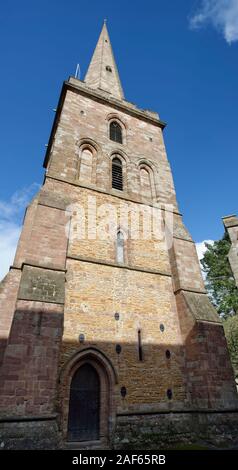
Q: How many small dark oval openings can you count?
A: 7